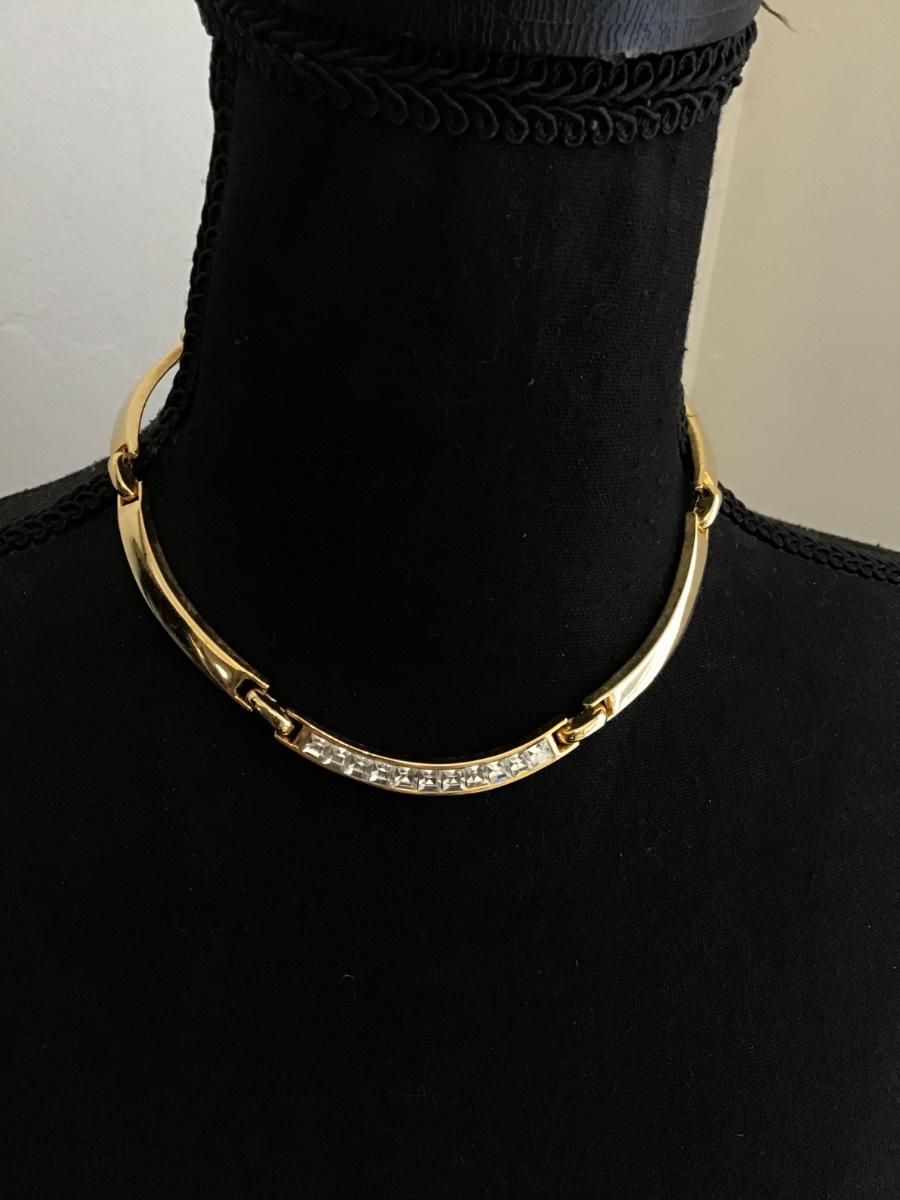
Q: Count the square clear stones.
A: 11